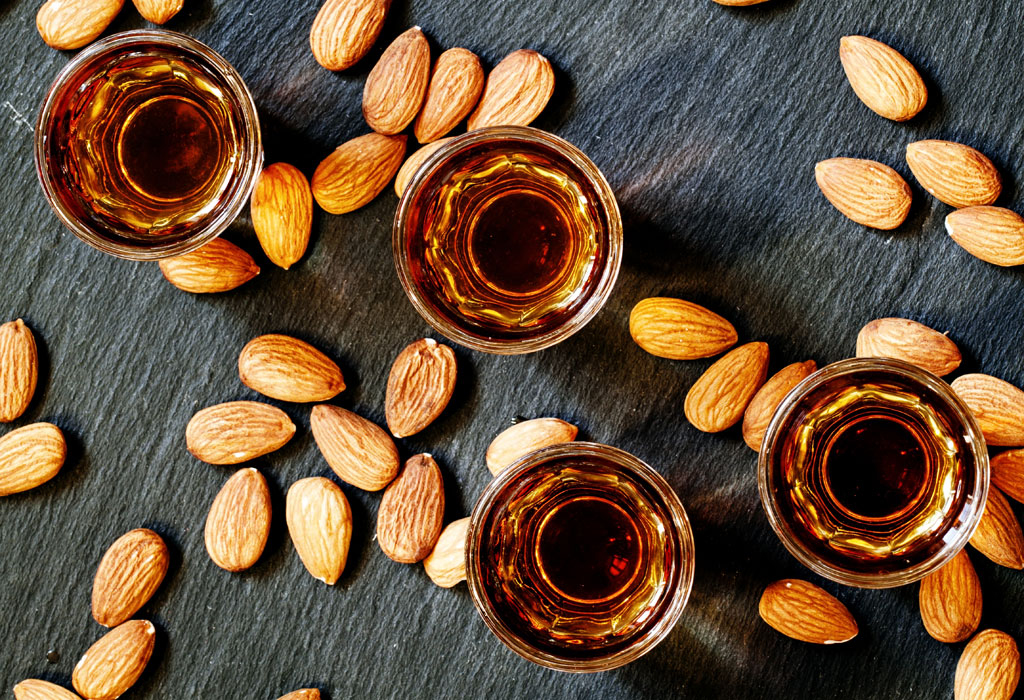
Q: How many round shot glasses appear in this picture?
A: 4